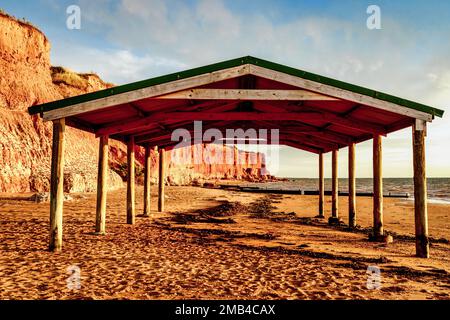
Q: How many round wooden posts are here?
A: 10